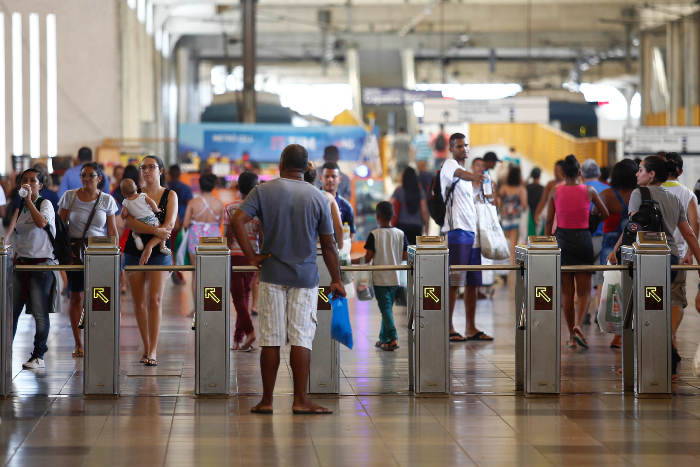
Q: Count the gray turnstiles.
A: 7